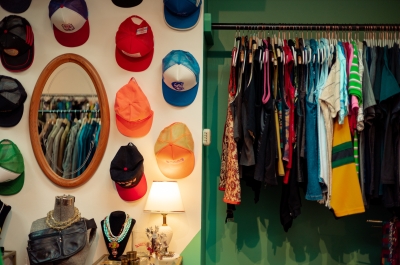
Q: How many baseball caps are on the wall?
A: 12